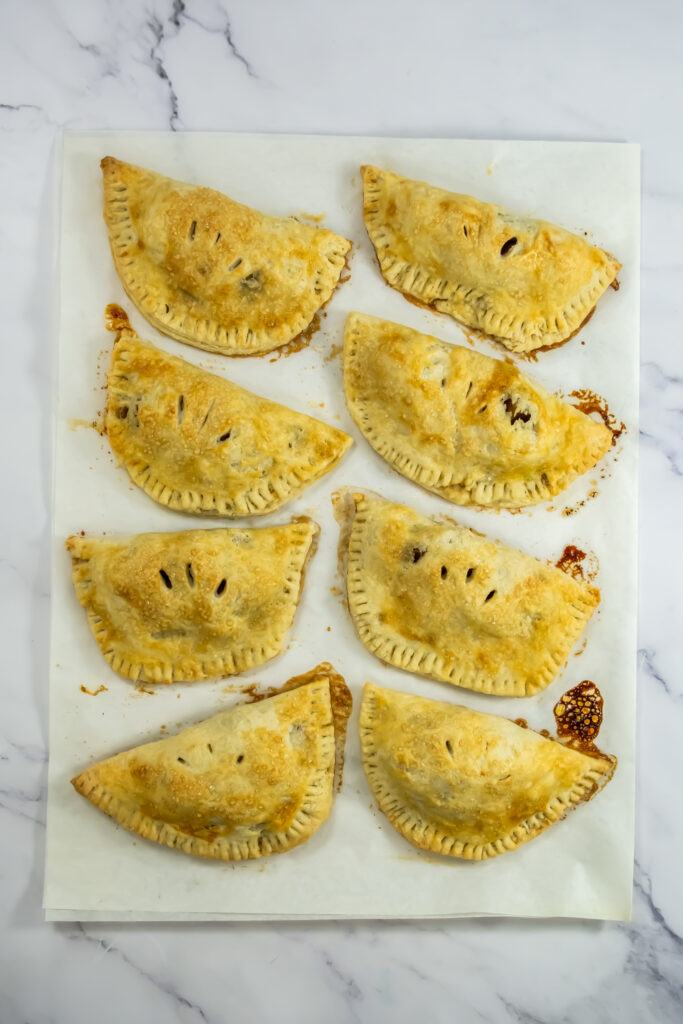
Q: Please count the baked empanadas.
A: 8